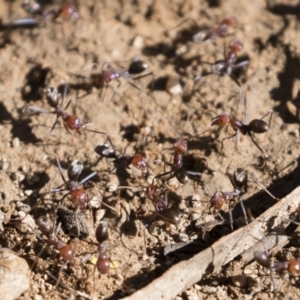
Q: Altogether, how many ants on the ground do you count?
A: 14